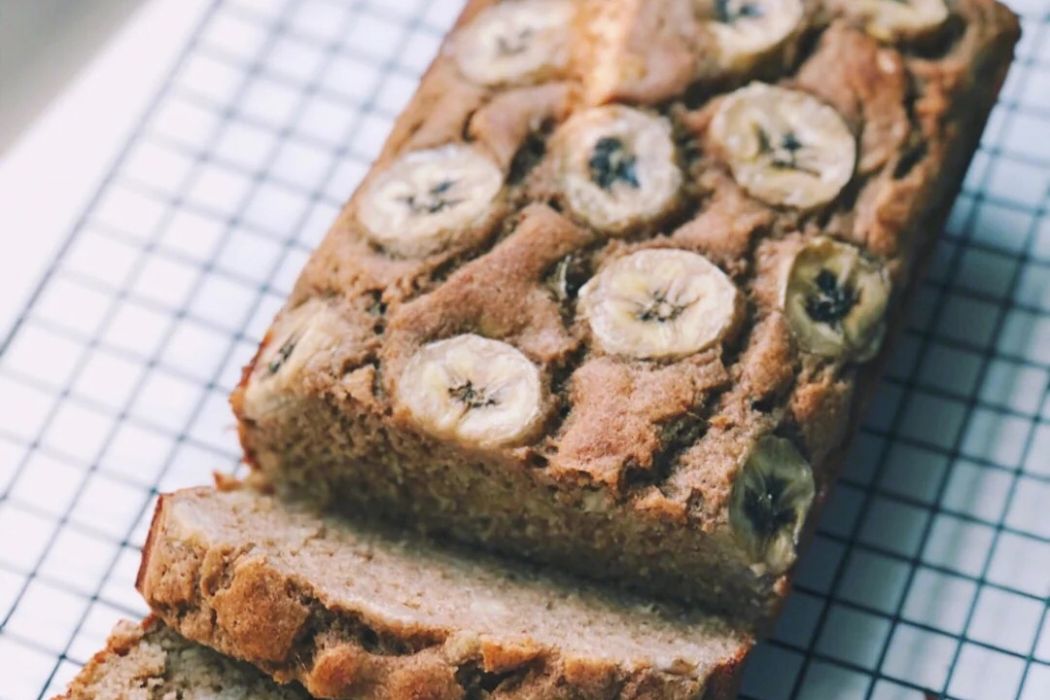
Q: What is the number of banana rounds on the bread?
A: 11